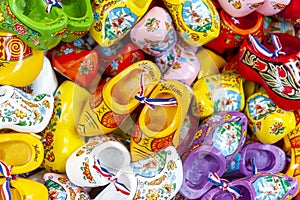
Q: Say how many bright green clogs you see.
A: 2